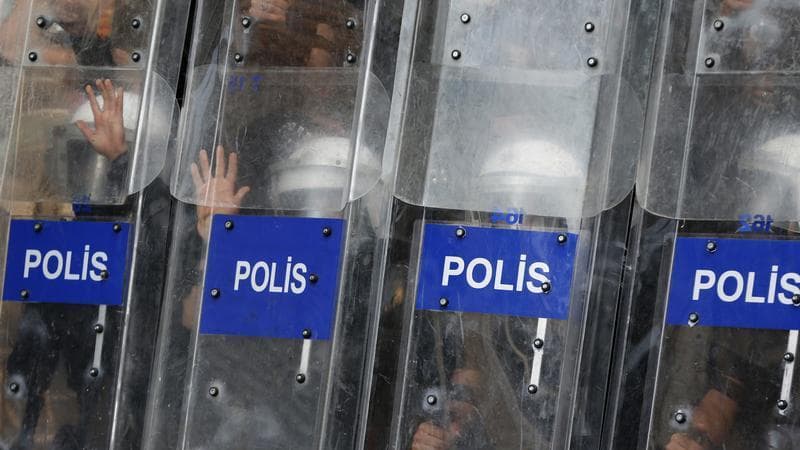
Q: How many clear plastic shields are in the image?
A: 4